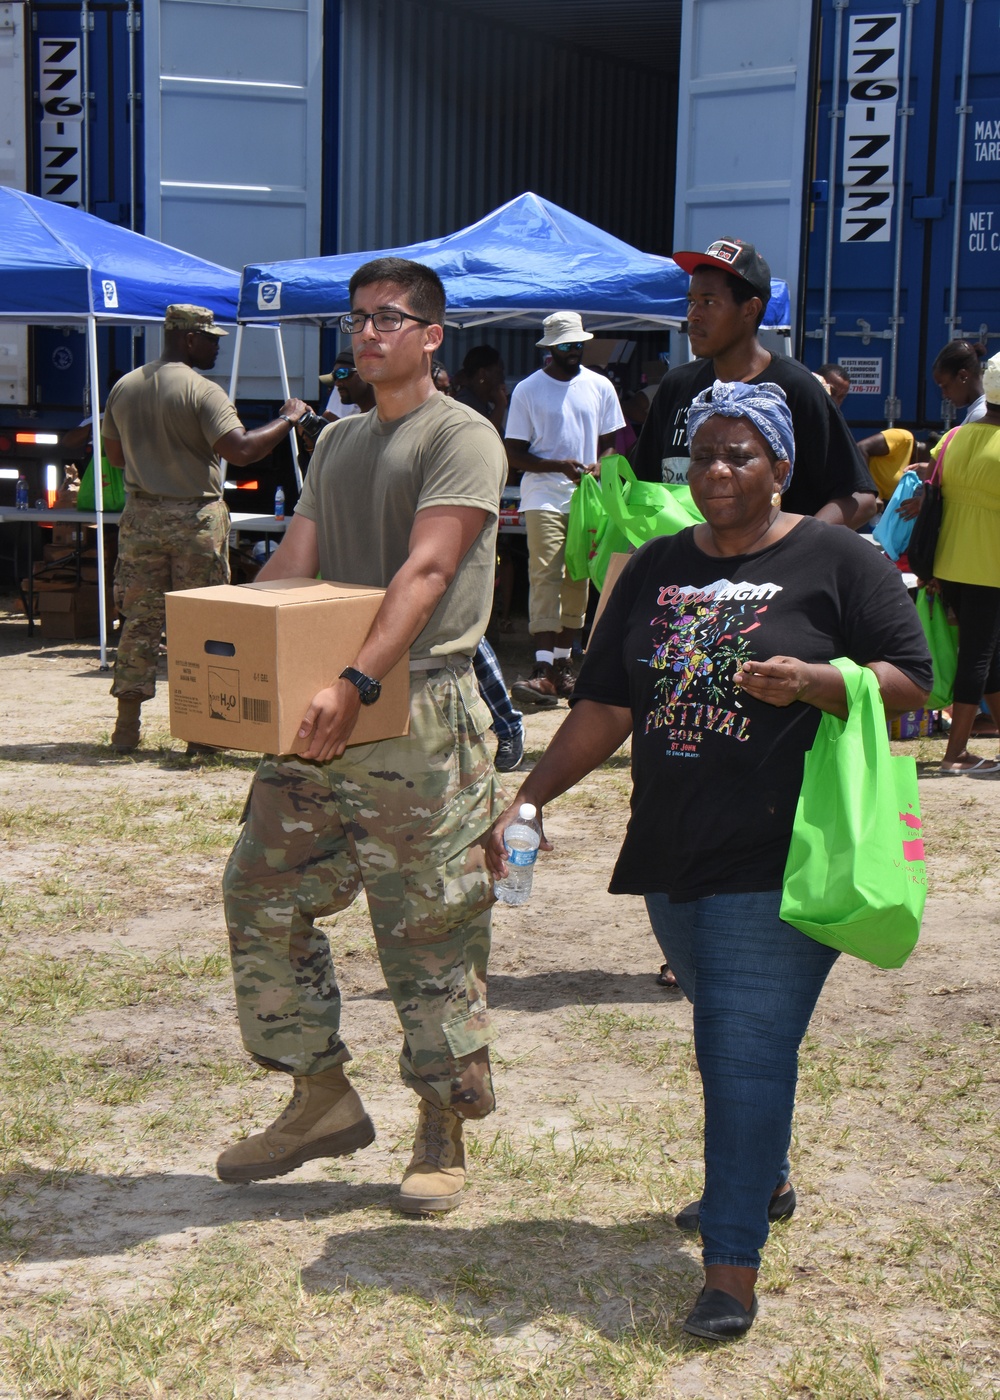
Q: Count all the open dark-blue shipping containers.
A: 1